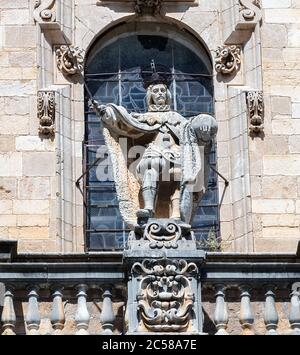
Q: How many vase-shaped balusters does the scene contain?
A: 9